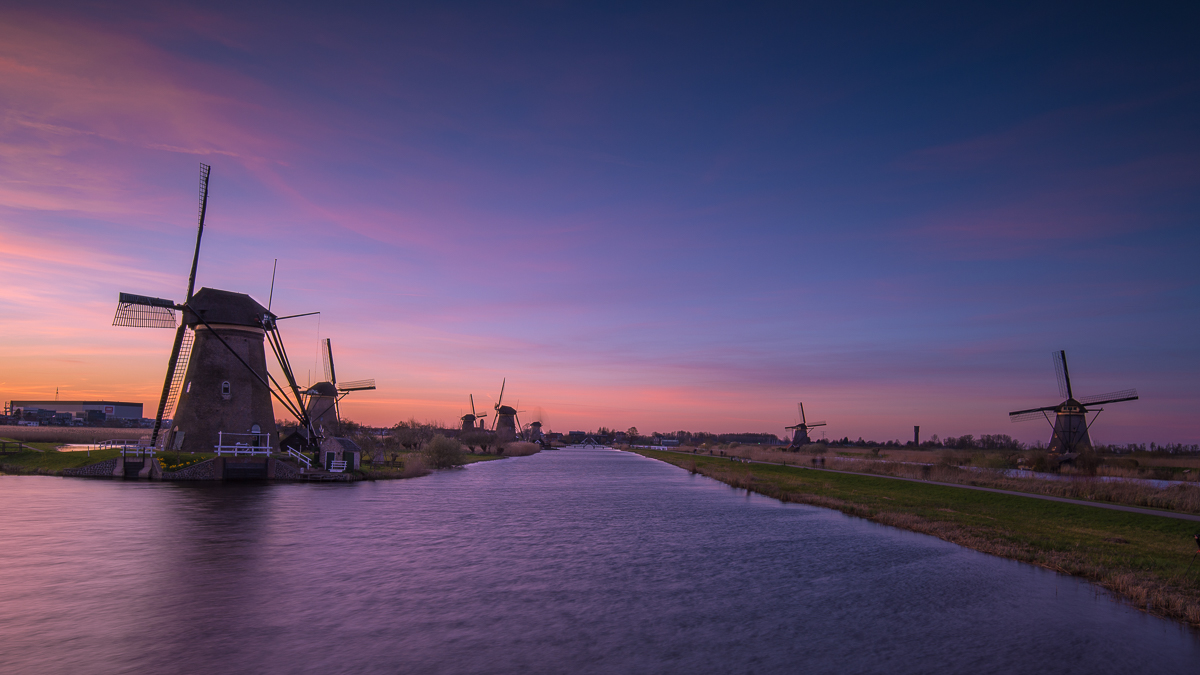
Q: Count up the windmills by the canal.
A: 7